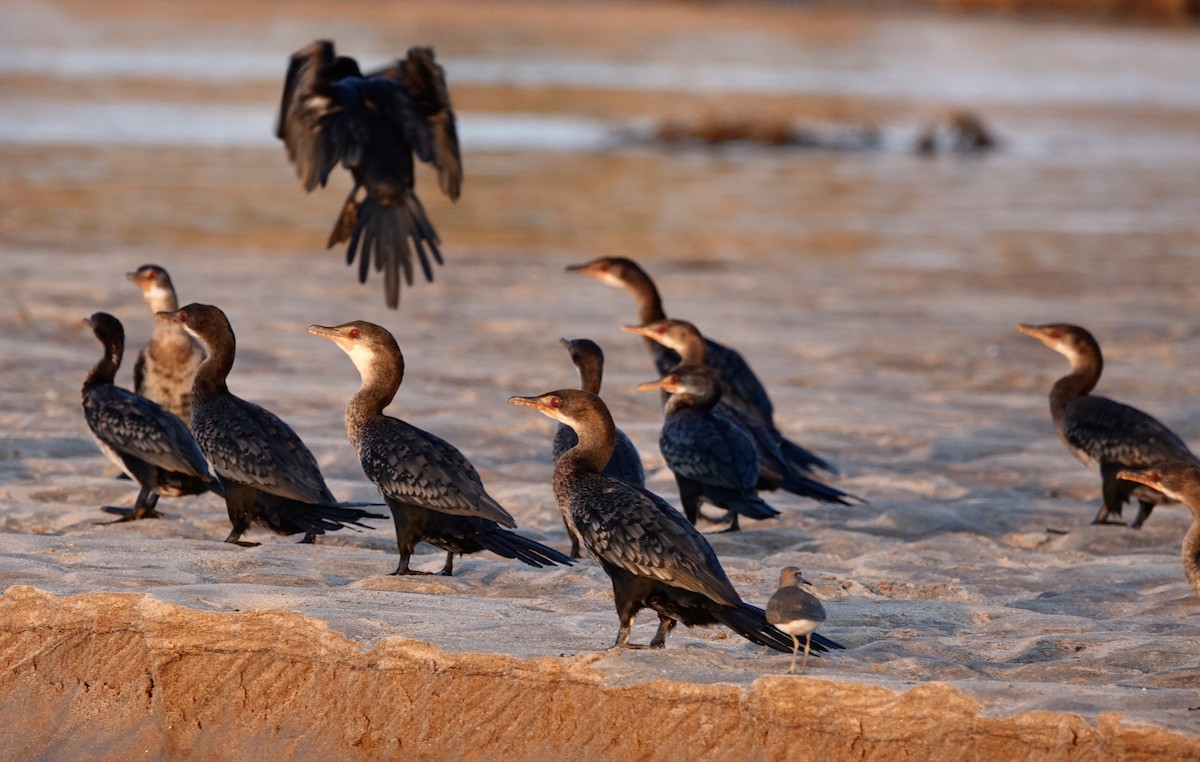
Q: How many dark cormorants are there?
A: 12